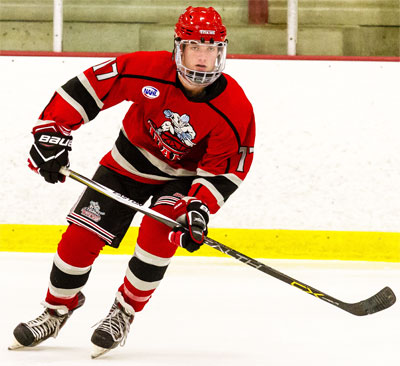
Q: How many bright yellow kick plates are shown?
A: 1